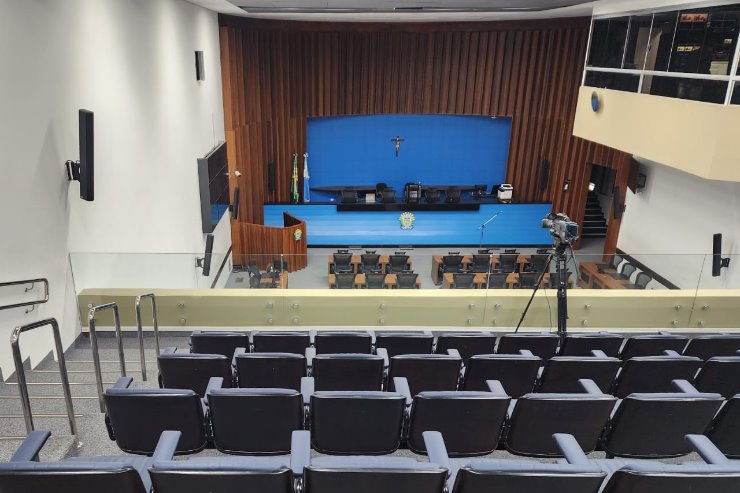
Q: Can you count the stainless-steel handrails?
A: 4